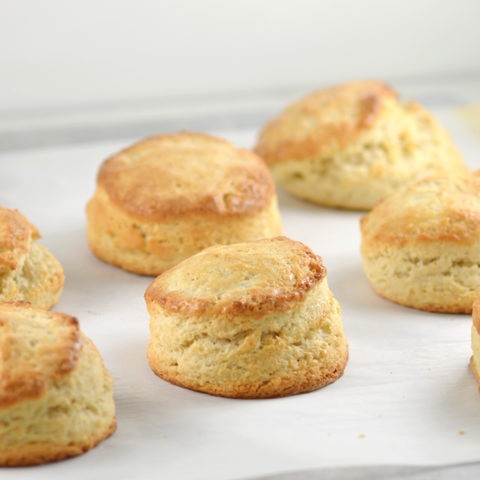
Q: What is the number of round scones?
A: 7